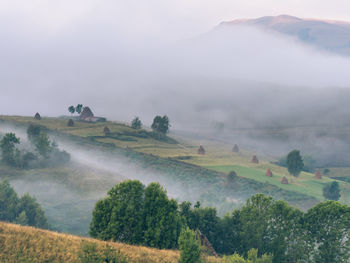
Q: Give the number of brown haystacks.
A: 9